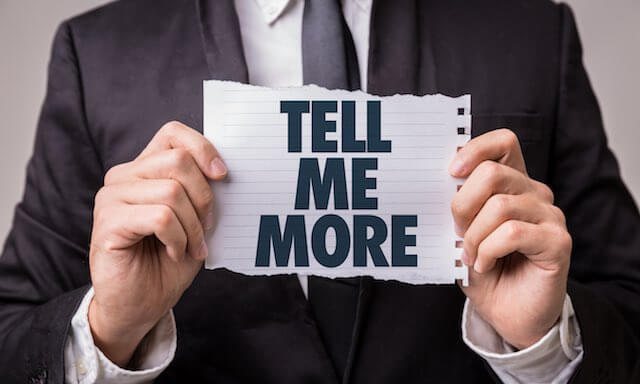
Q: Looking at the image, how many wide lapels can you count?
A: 2